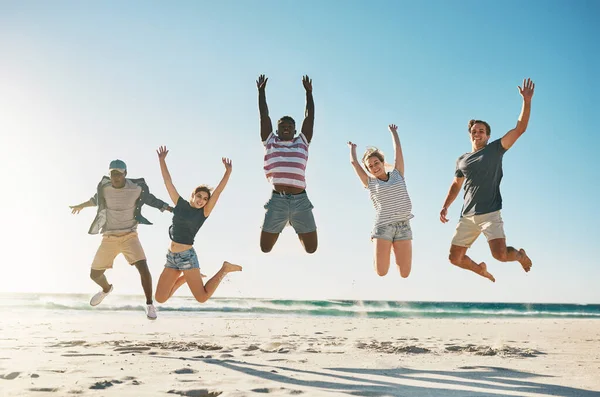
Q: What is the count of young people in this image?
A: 5